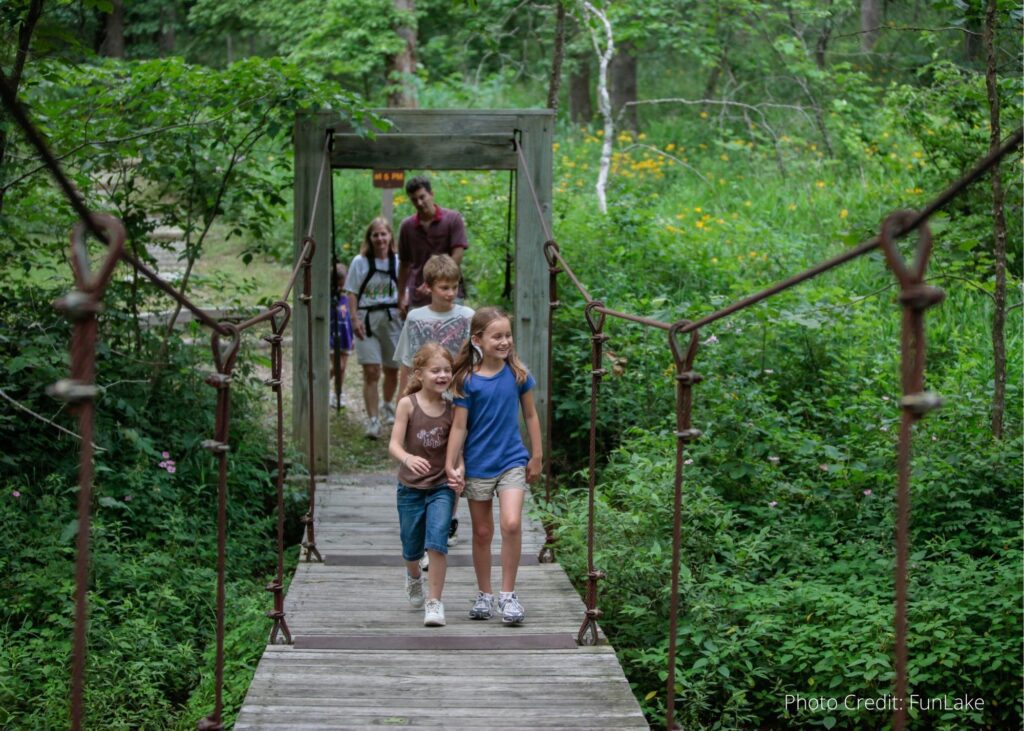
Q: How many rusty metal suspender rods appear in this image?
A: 8